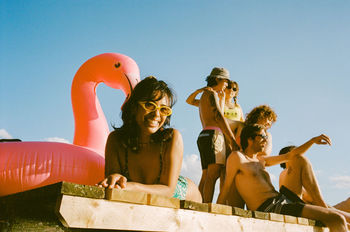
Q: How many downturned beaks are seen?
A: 1